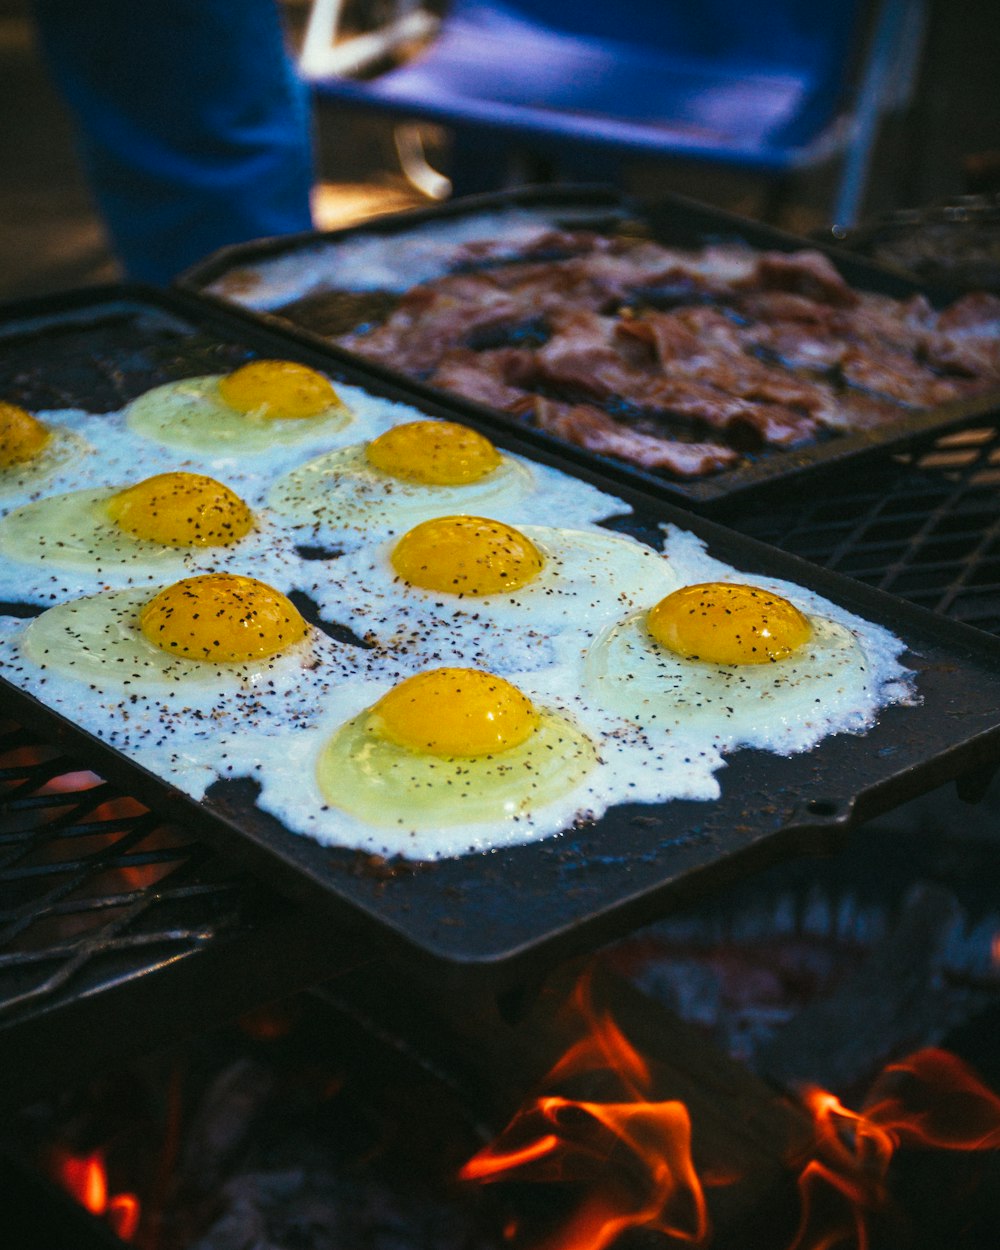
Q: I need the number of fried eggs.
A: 8